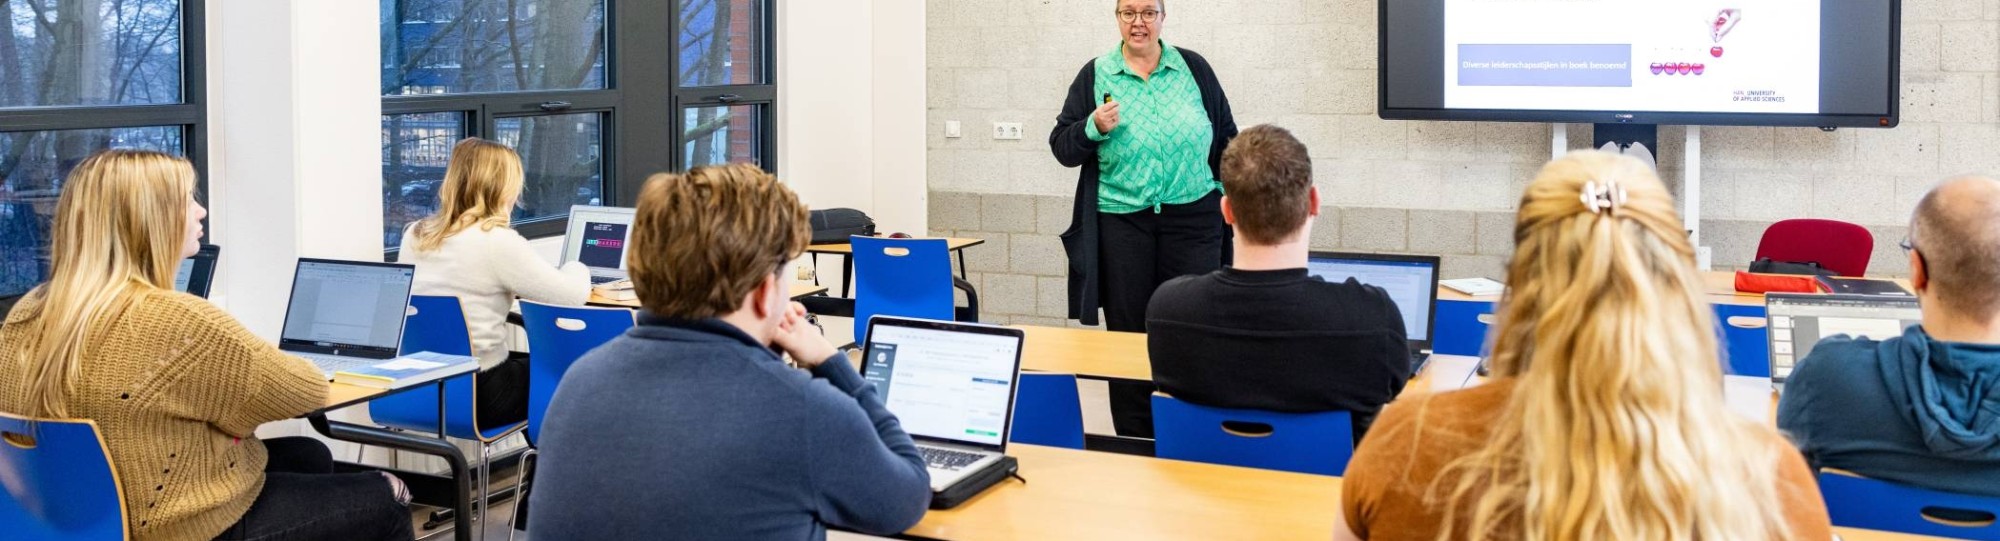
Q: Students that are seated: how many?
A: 6